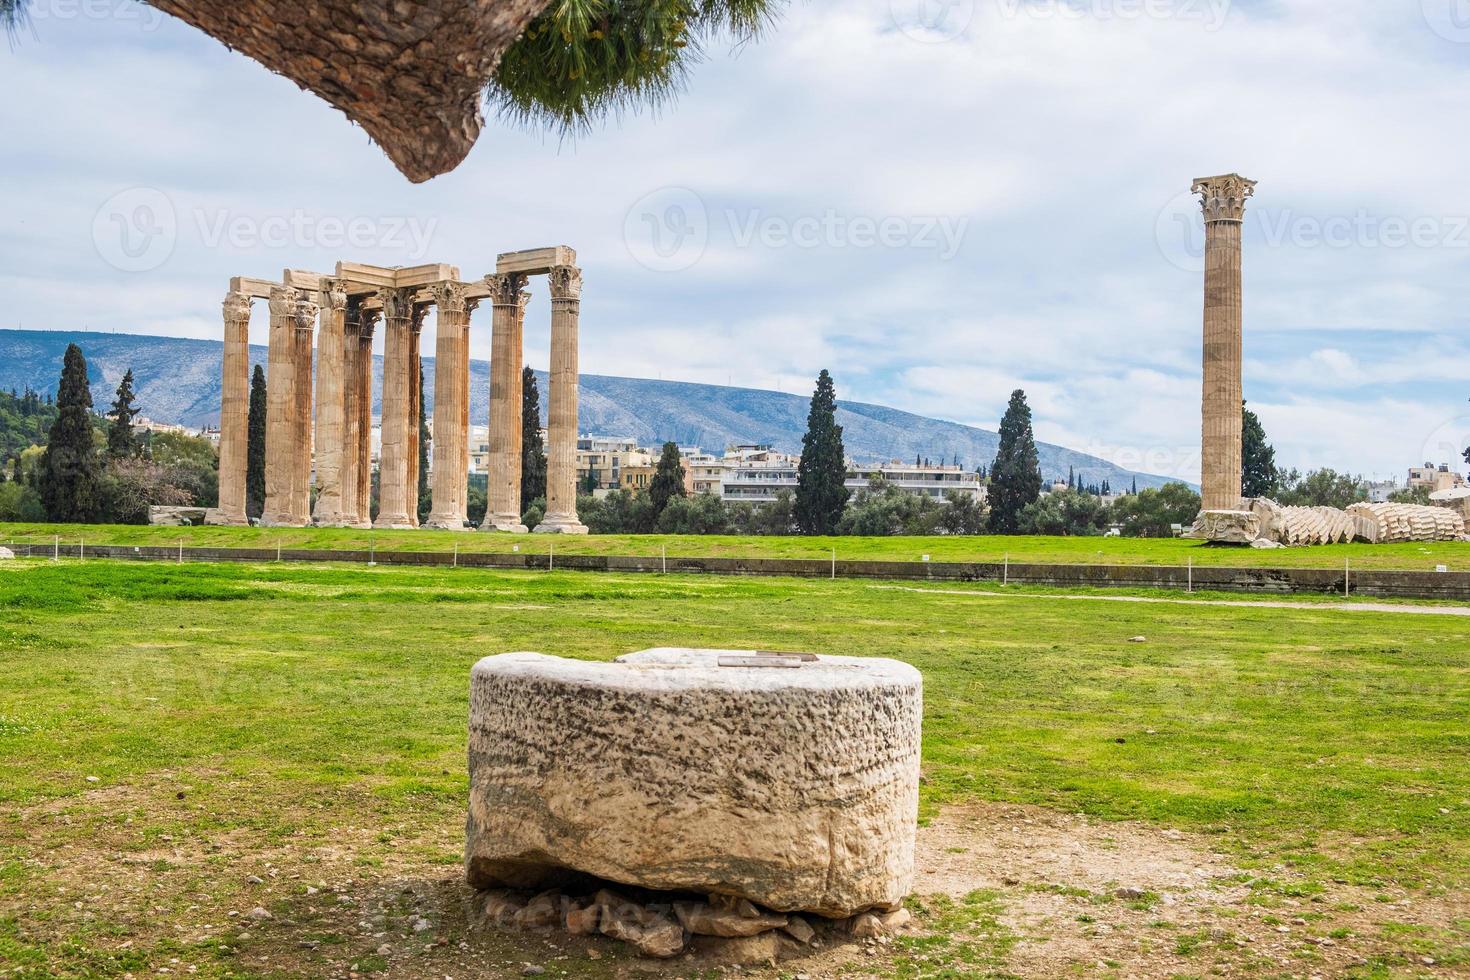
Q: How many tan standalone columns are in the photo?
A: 1